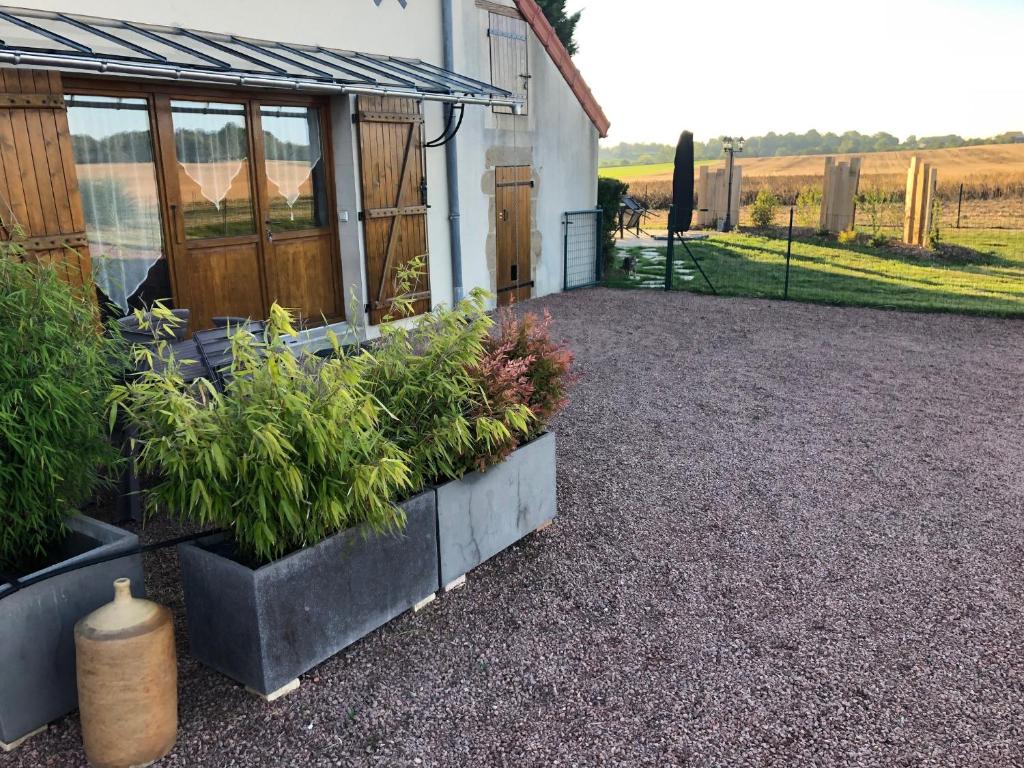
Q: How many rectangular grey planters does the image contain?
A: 3